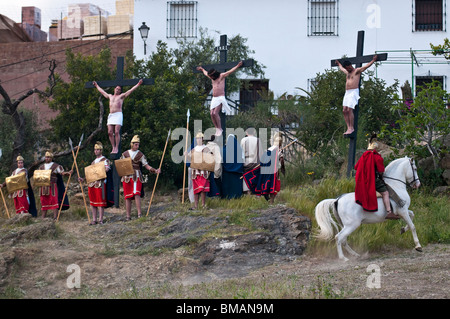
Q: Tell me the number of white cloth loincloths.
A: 3